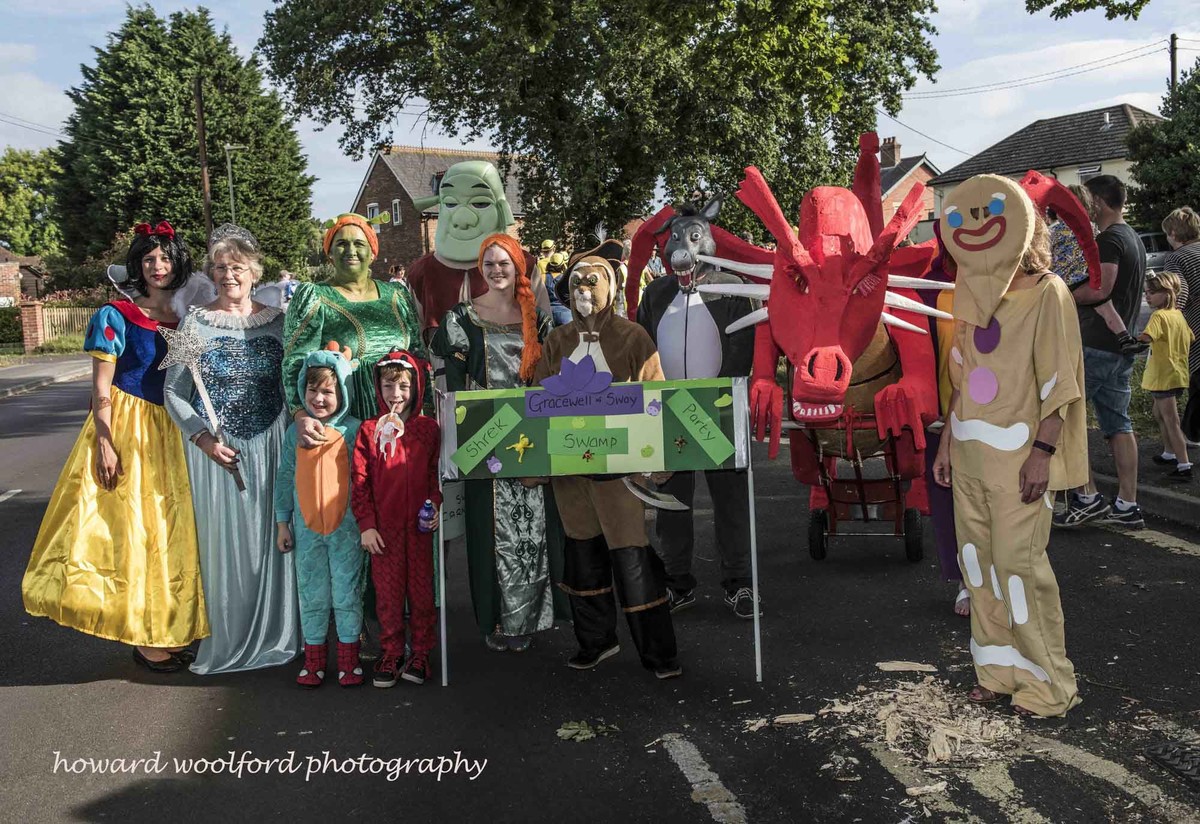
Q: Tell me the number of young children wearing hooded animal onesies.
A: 2